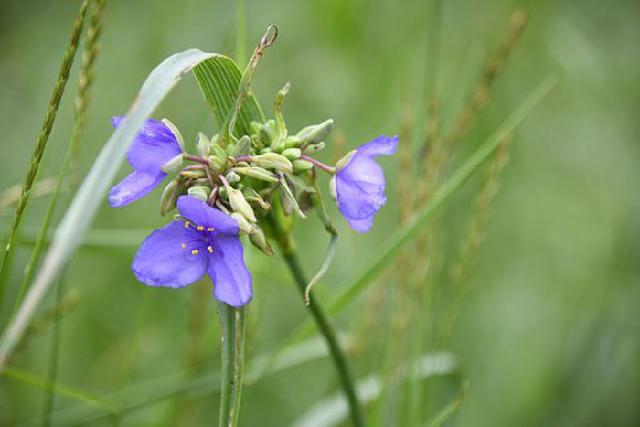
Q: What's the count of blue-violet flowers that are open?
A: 3